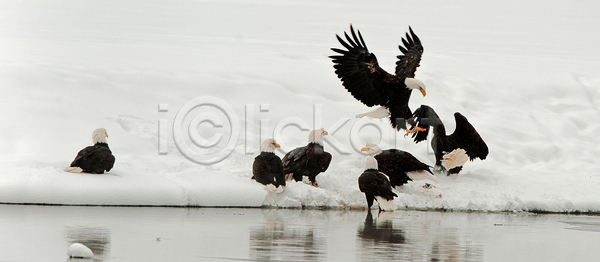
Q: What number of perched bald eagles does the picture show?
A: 5